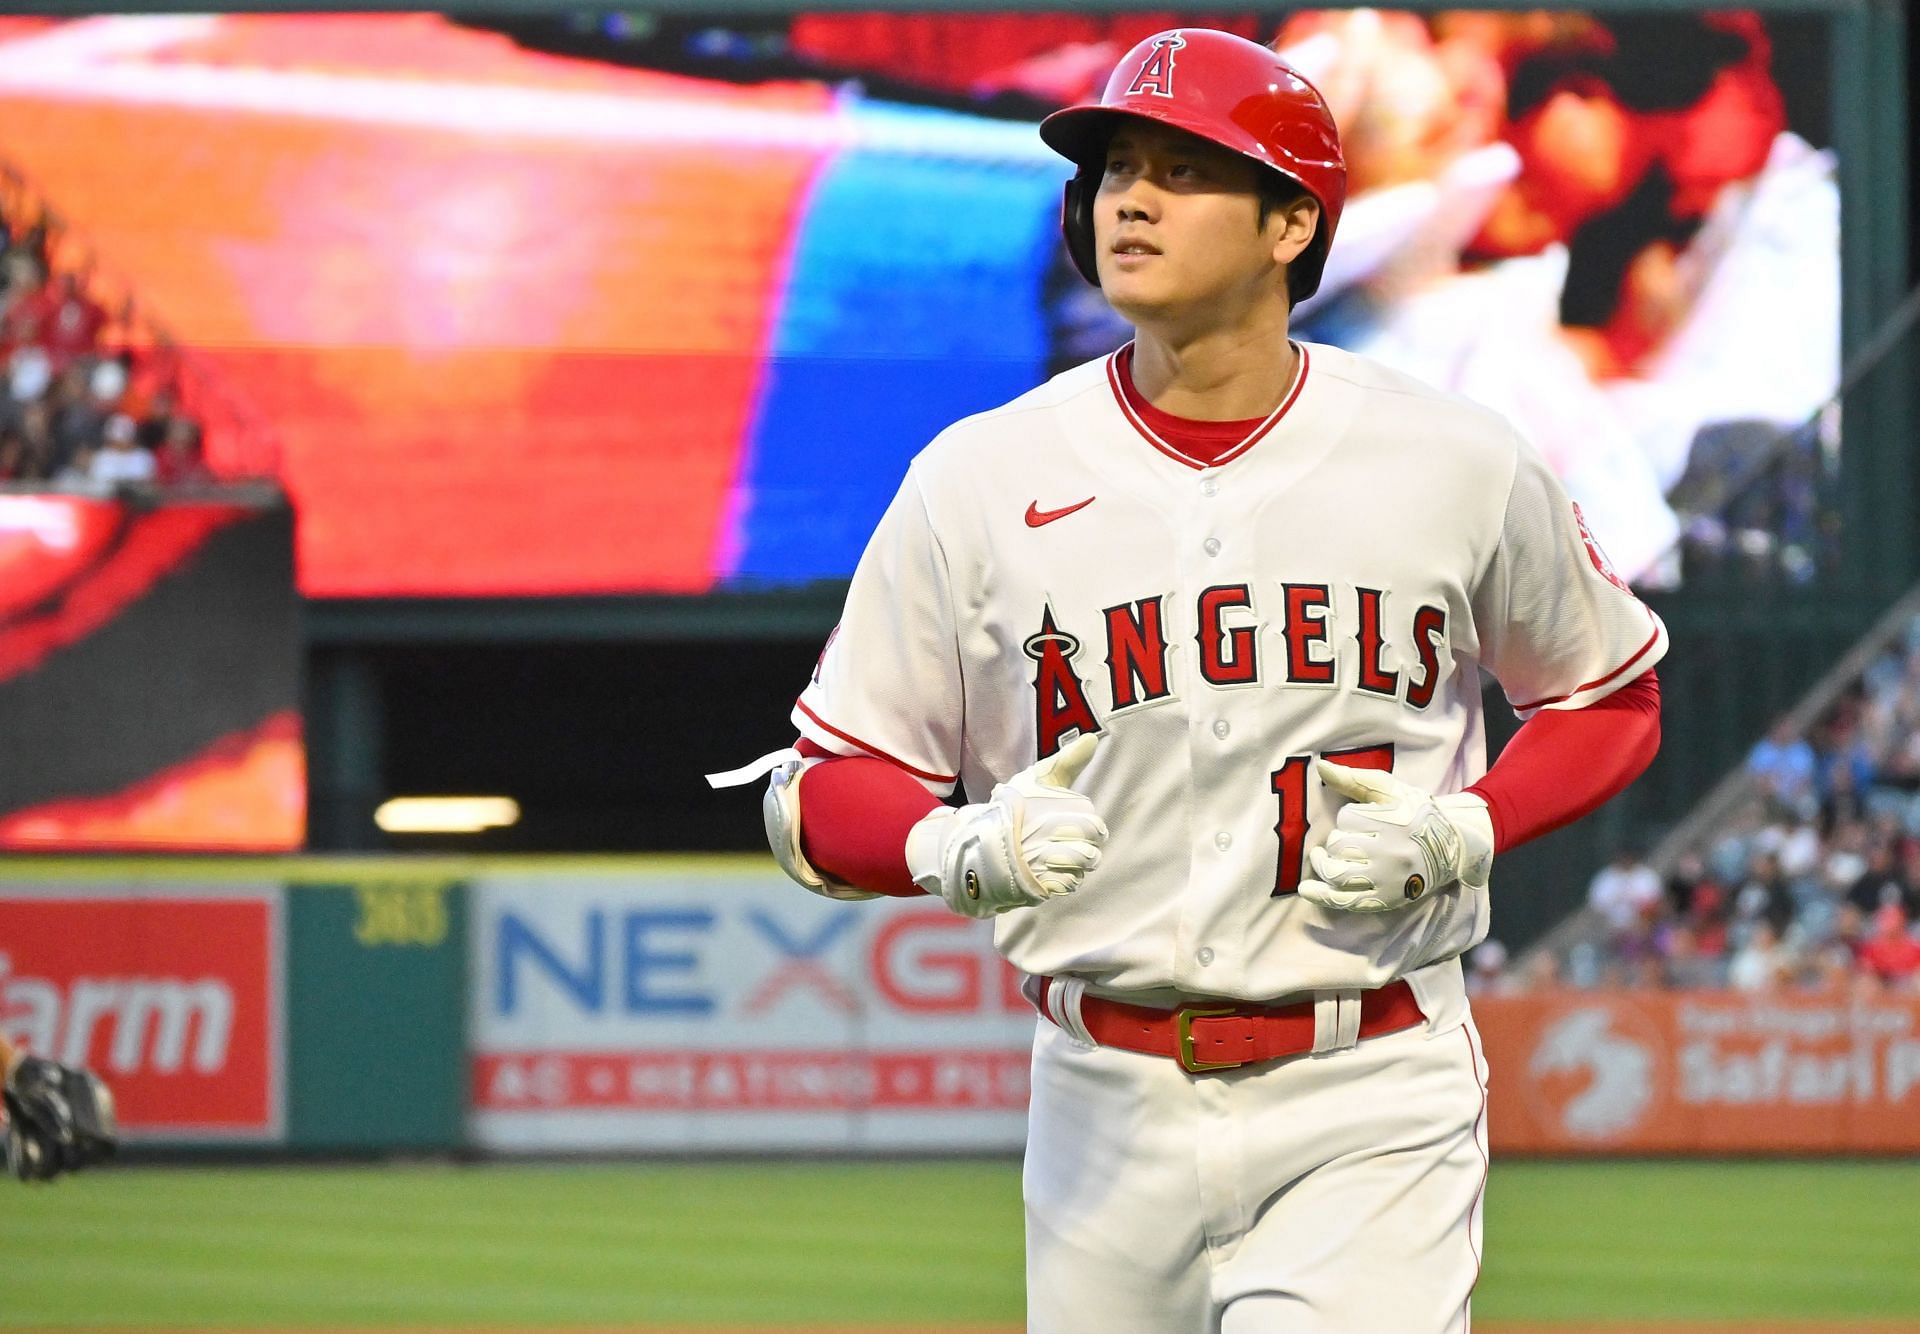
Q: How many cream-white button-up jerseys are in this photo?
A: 1